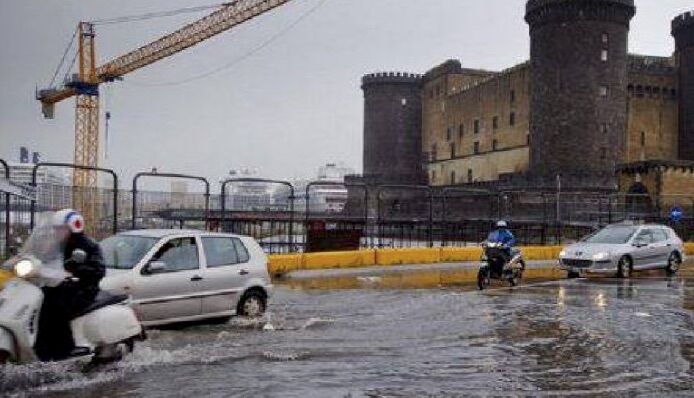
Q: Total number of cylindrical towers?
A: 3